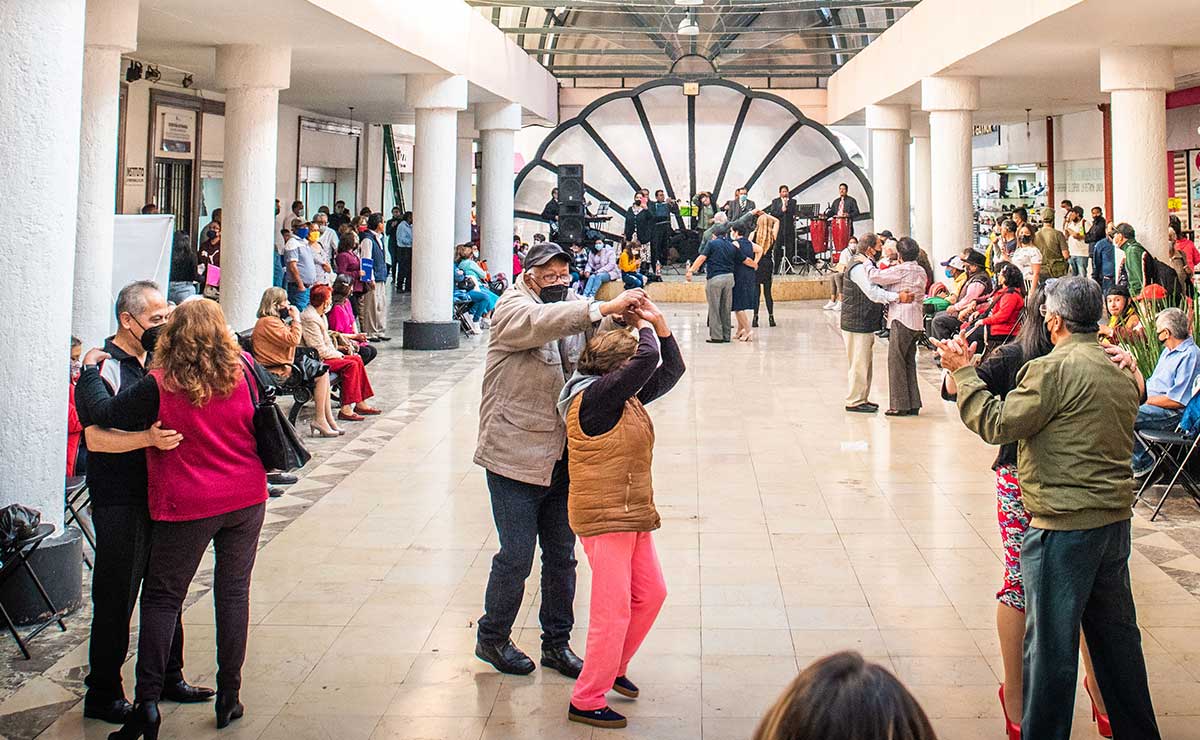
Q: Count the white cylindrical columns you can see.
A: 10